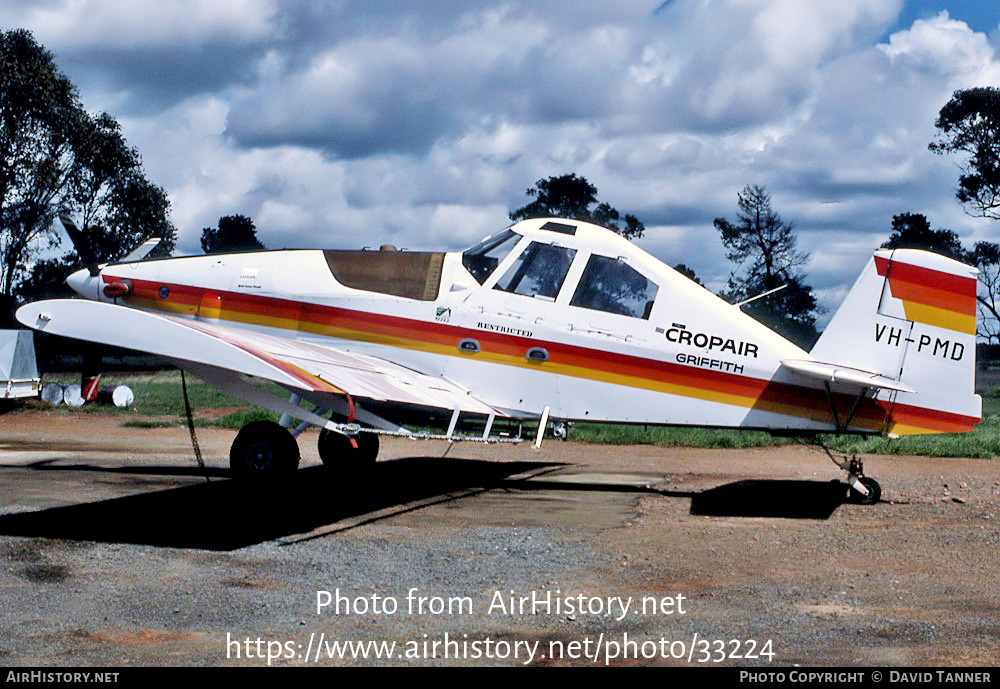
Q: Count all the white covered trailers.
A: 1